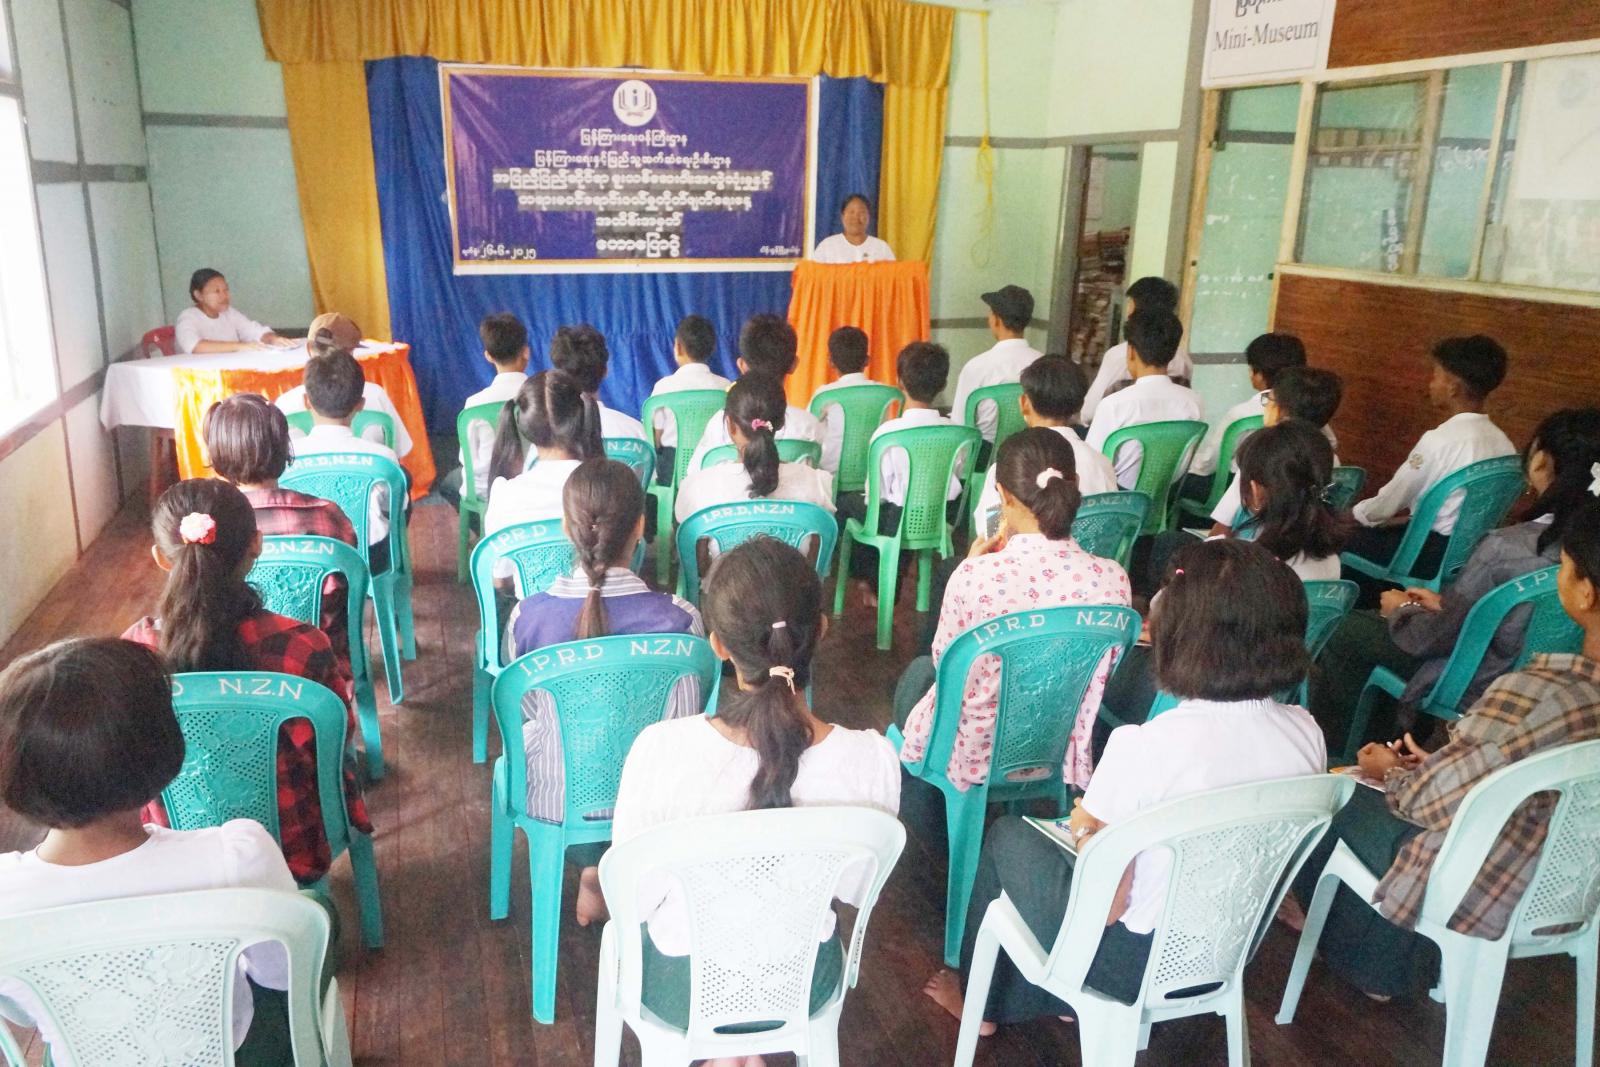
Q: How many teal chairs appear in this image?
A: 13